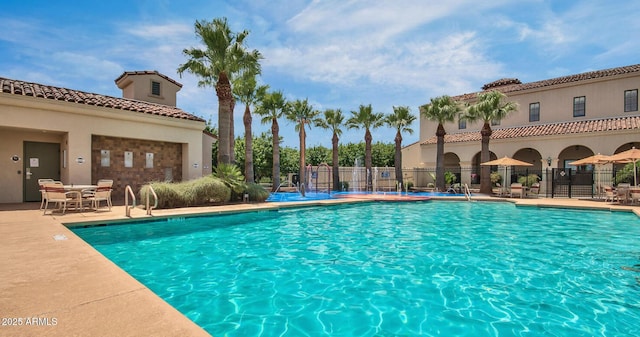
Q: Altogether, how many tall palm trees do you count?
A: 10